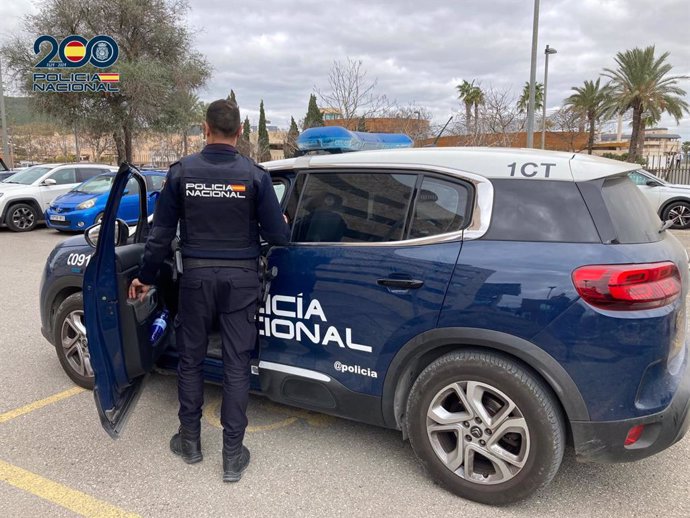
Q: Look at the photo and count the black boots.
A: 2